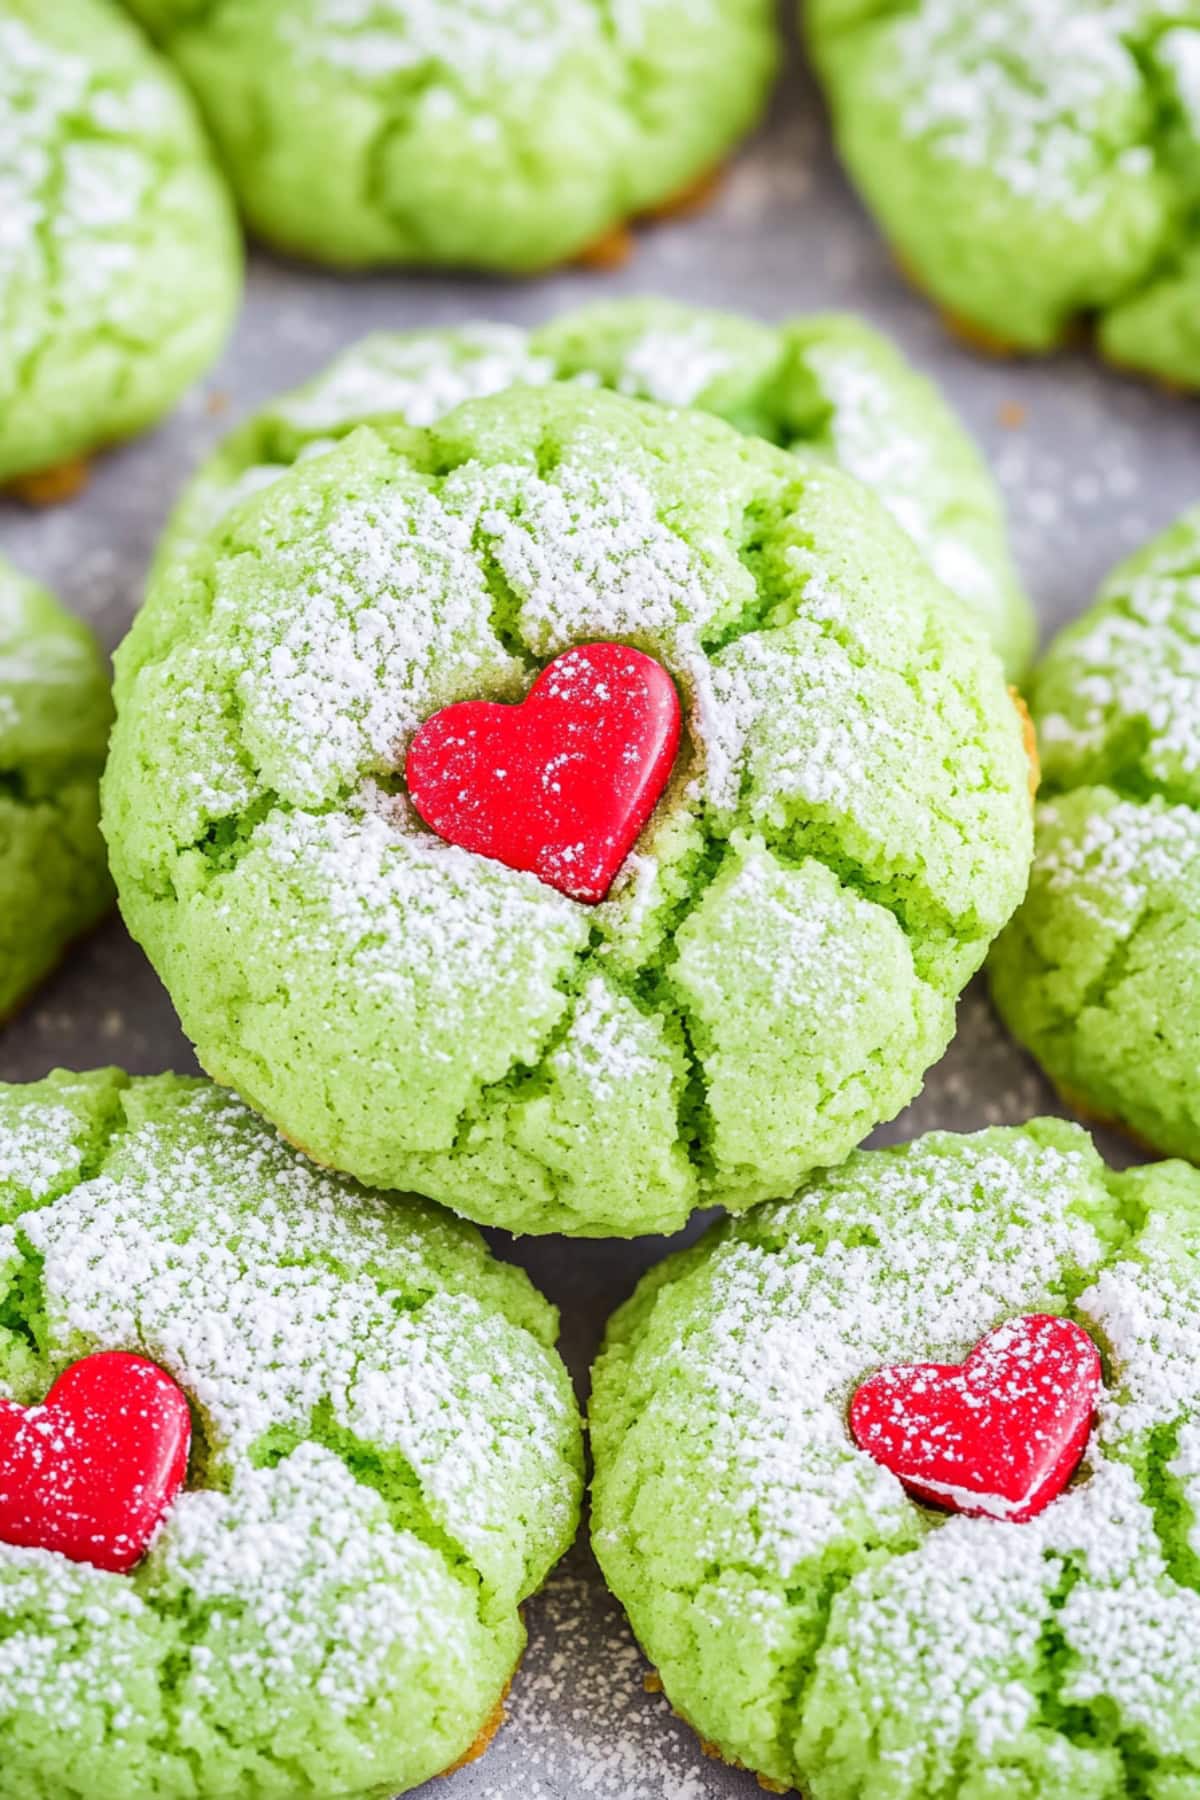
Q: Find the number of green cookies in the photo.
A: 9